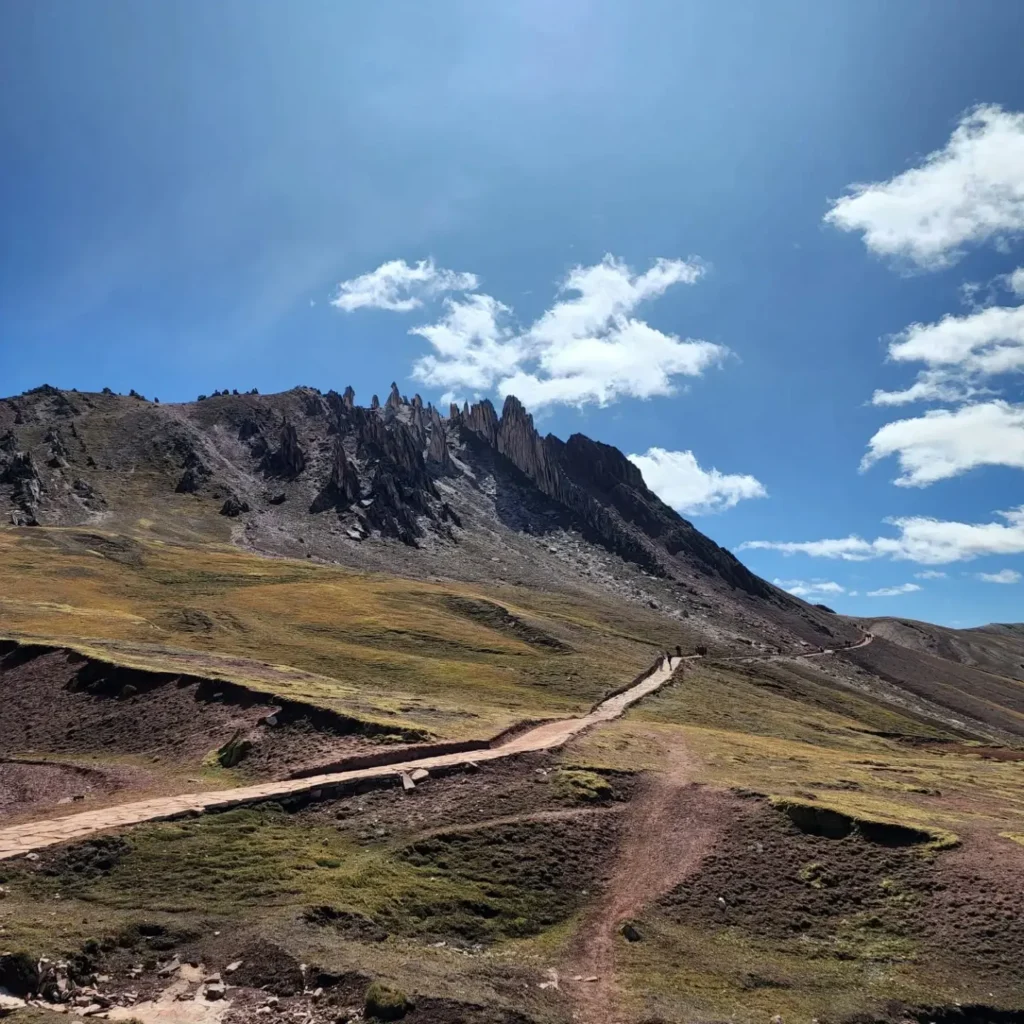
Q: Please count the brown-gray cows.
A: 0